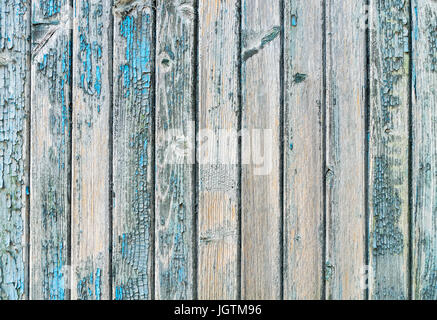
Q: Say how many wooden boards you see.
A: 11